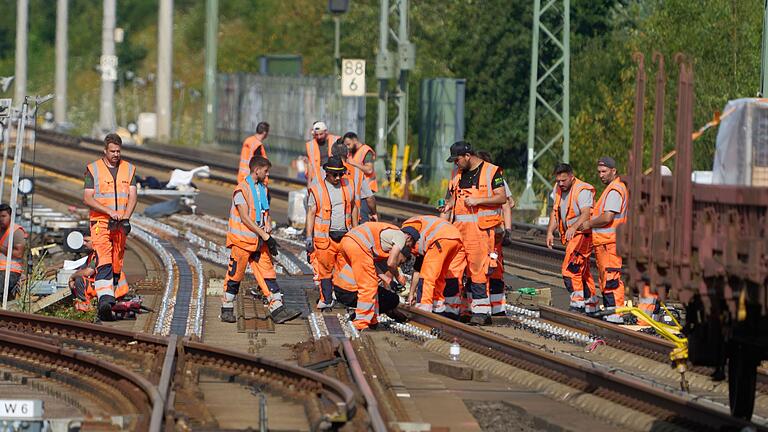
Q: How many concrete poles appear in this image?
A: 4